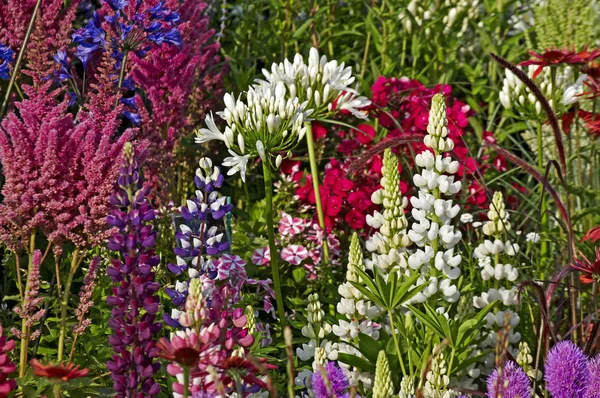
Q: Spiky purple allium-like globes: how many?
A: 4